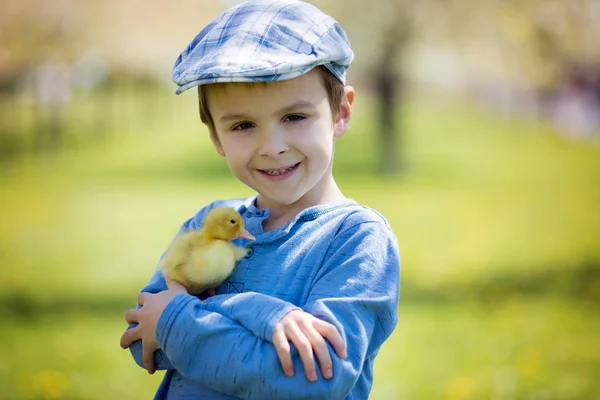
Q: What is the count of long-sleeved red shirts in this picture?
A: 0